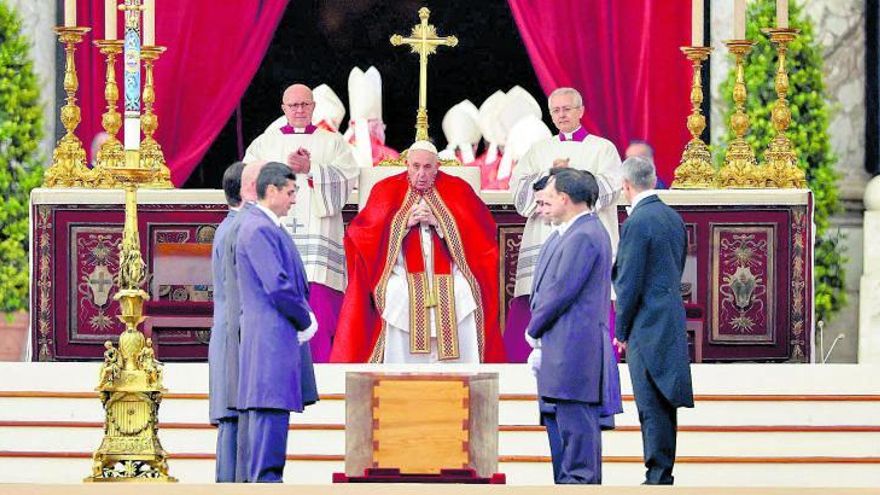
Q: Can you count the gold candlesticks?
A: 7